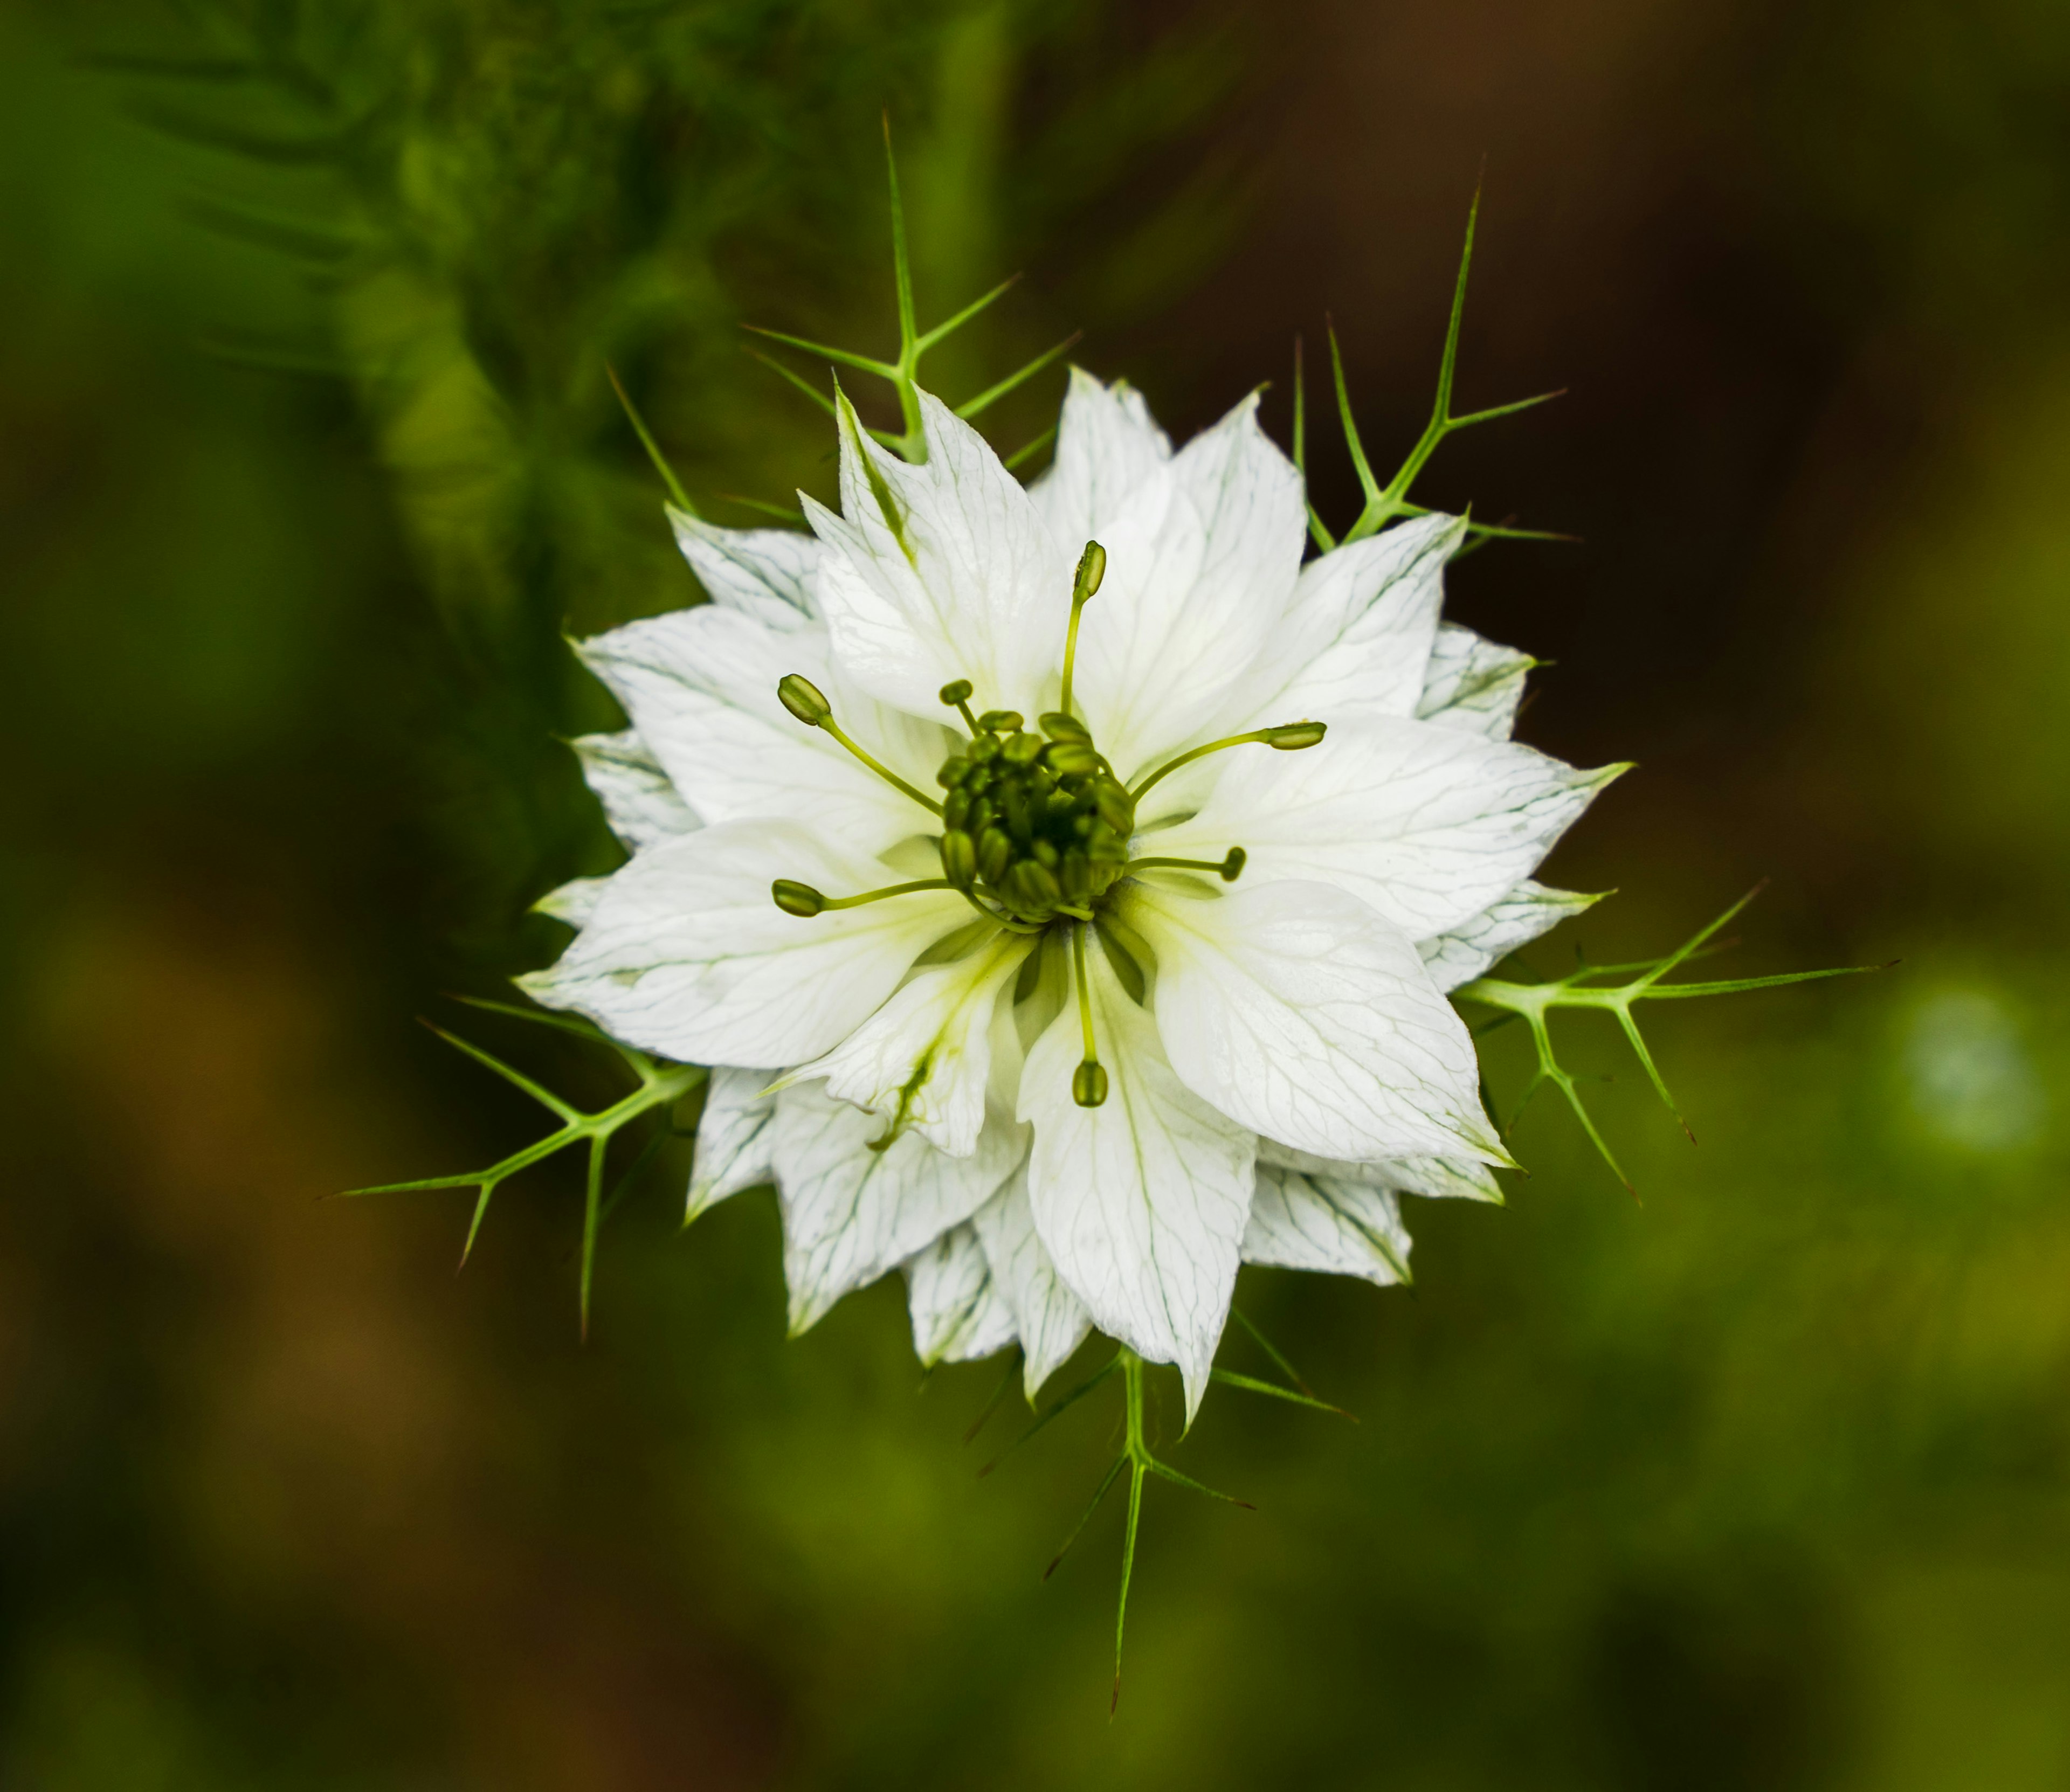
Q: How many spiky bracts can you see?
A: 5